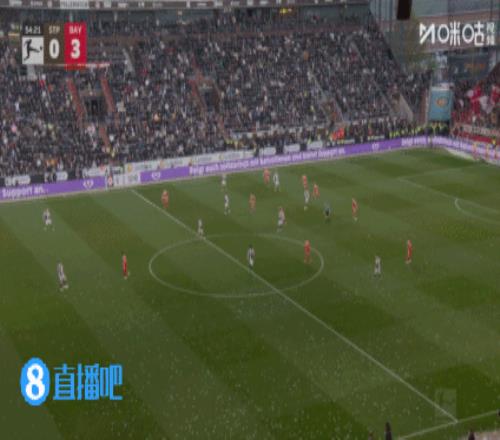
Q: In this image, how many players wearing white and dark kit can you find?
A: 10